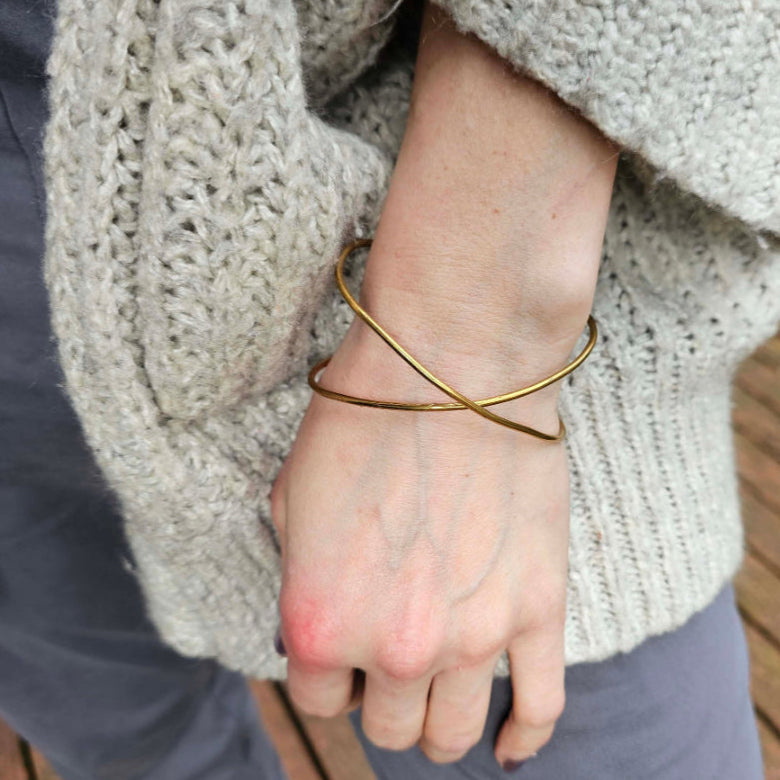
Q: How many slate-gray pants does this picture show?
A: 1